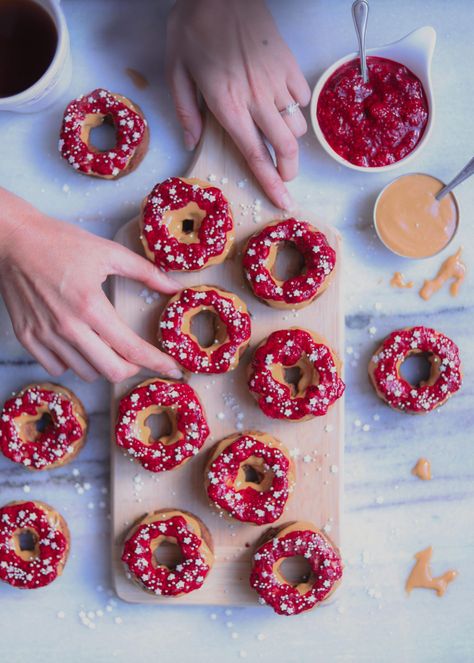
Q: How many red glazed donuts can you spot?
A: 12